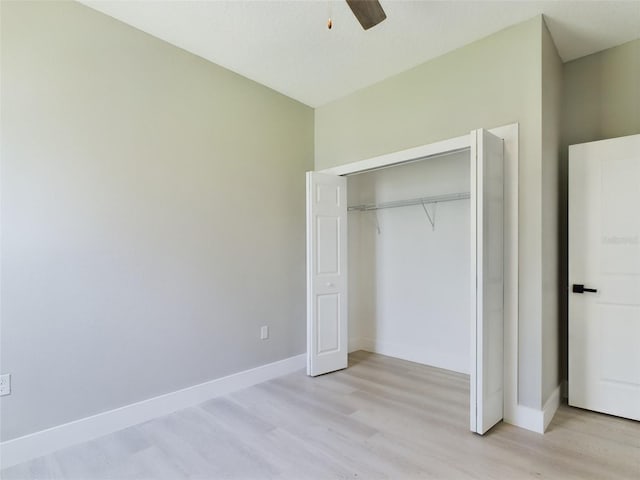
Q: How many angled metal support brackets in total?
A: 2